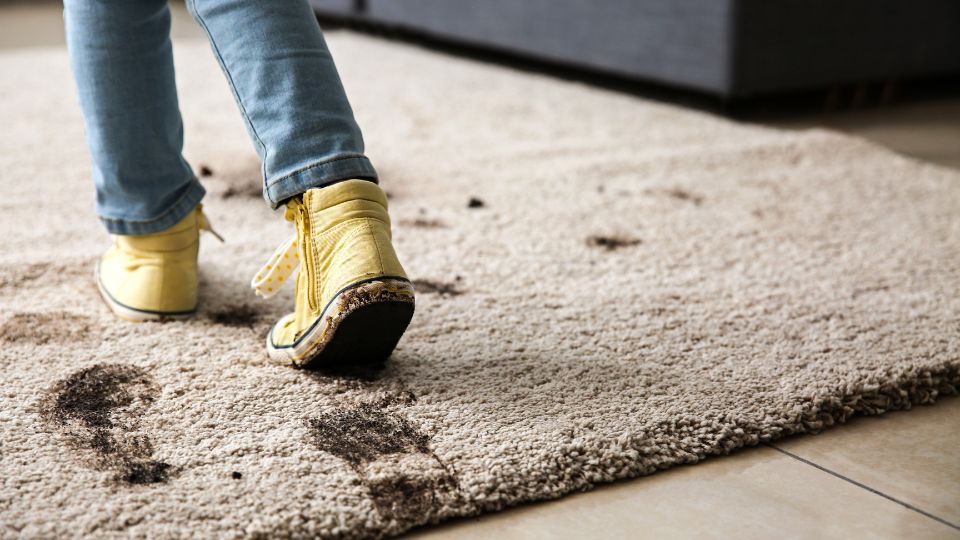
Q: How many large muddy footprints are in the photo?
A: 2